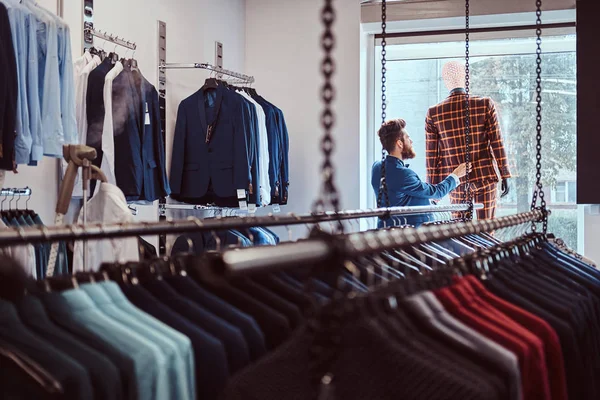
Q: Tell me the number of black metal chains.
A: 4